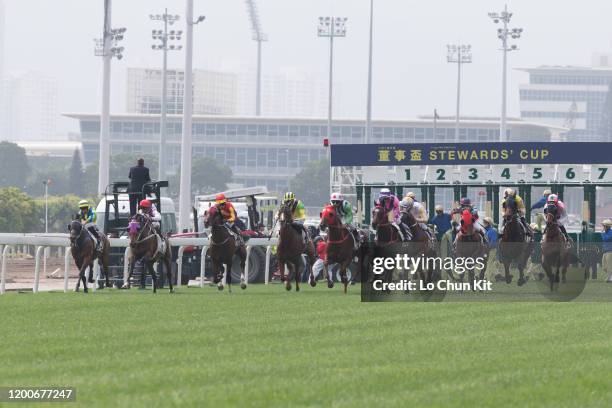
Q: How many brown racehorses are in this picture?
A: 10